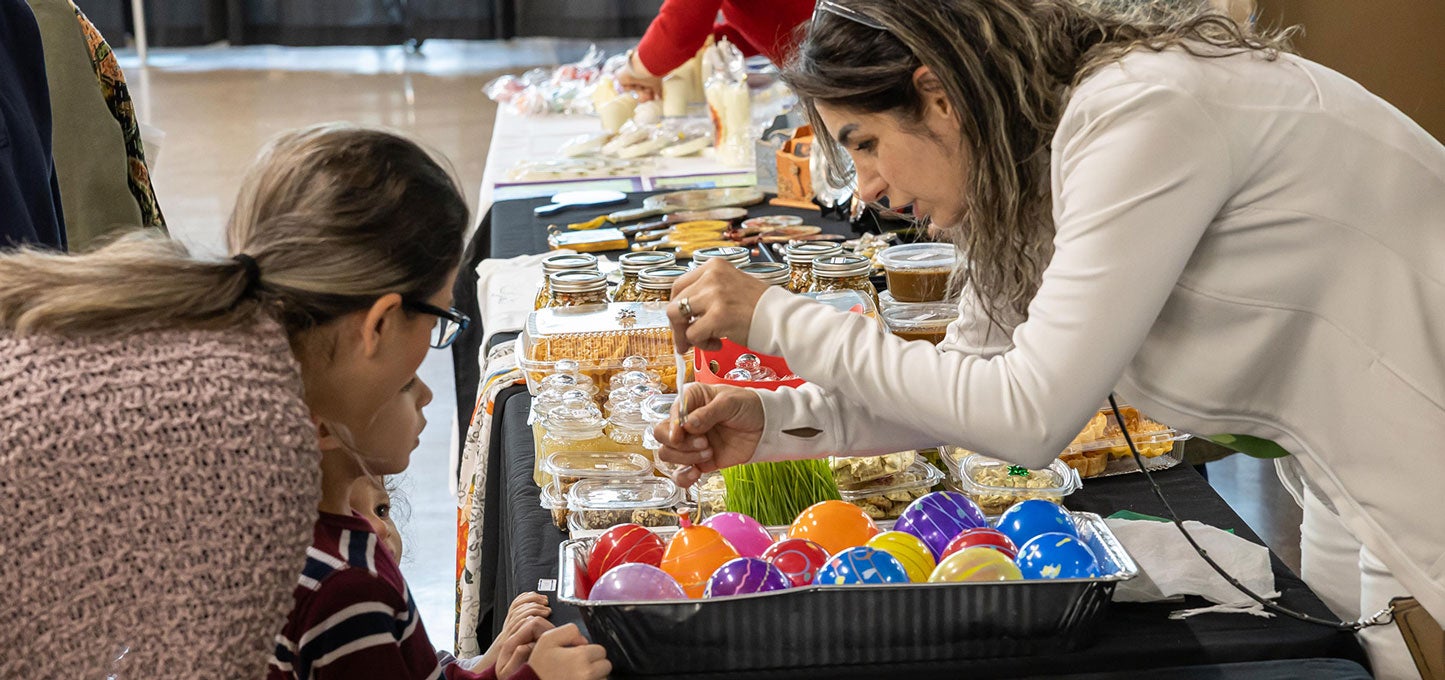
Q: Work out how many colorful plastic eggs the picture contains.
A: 14